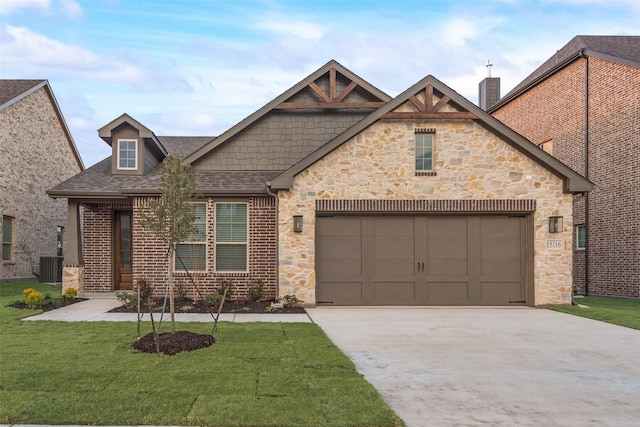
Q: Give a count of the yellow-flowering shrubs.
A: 2